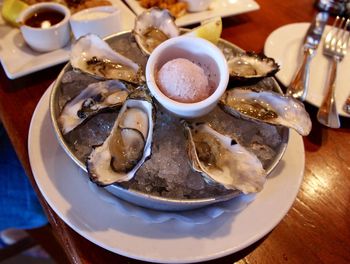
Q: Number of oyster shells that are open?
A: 7